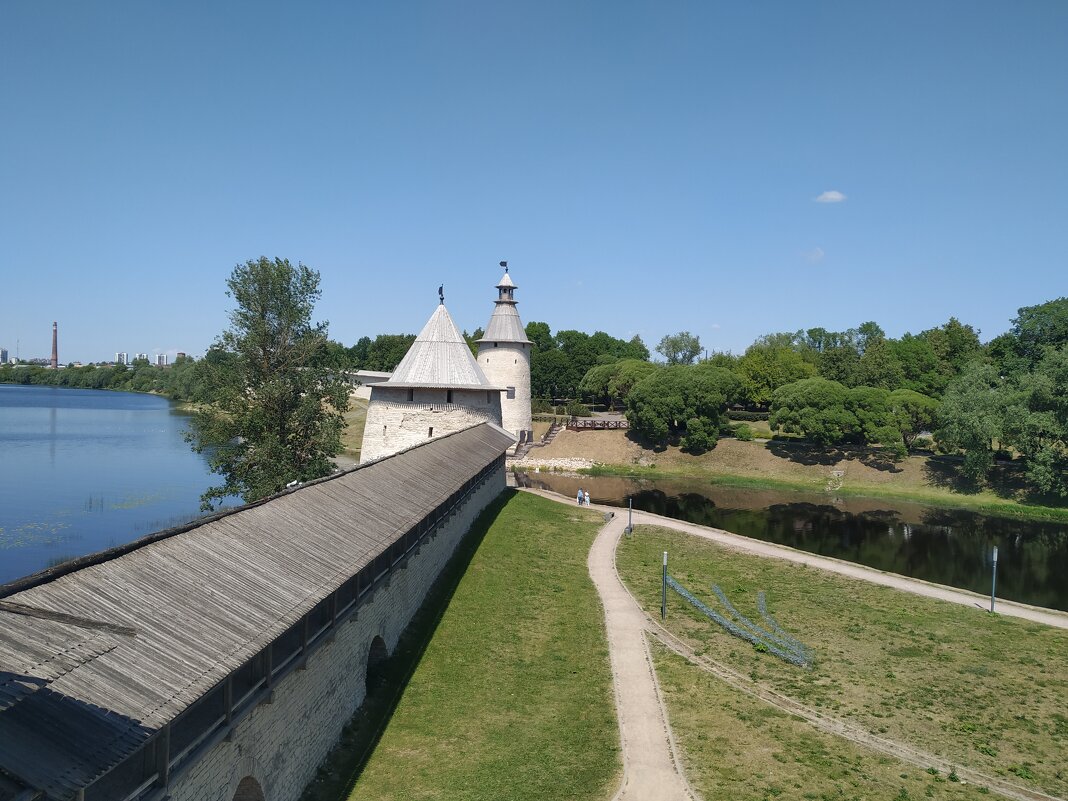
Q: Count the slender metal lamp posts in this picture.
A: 3